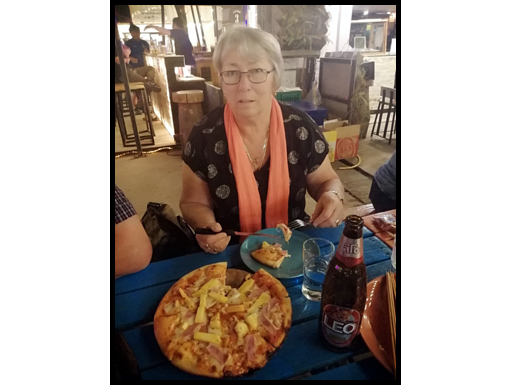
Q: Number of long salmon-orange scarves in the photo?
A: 1